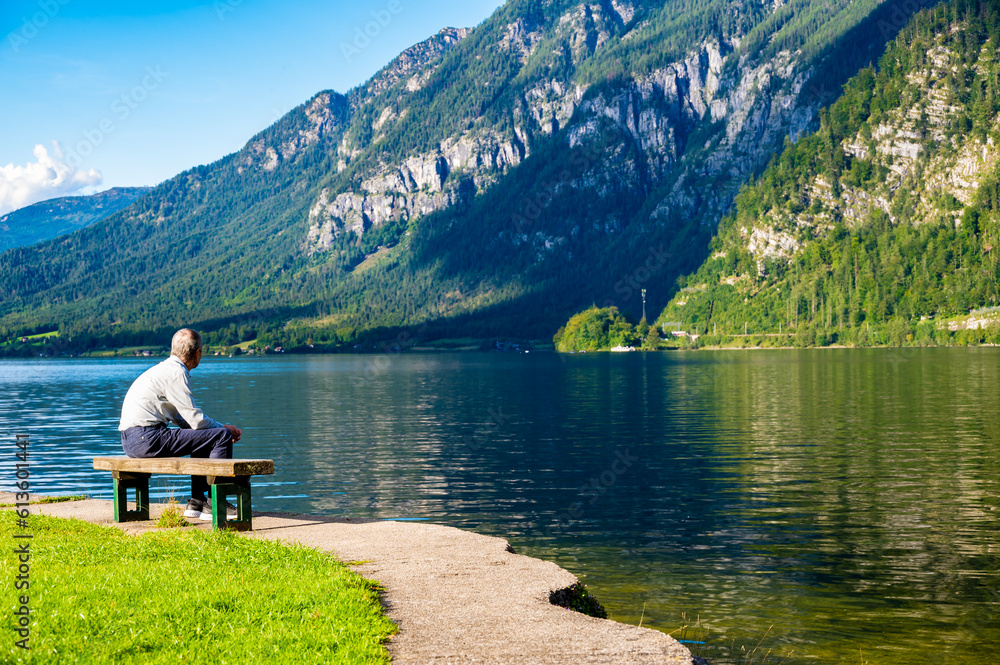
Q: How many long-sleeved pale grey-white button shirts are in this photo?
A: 1